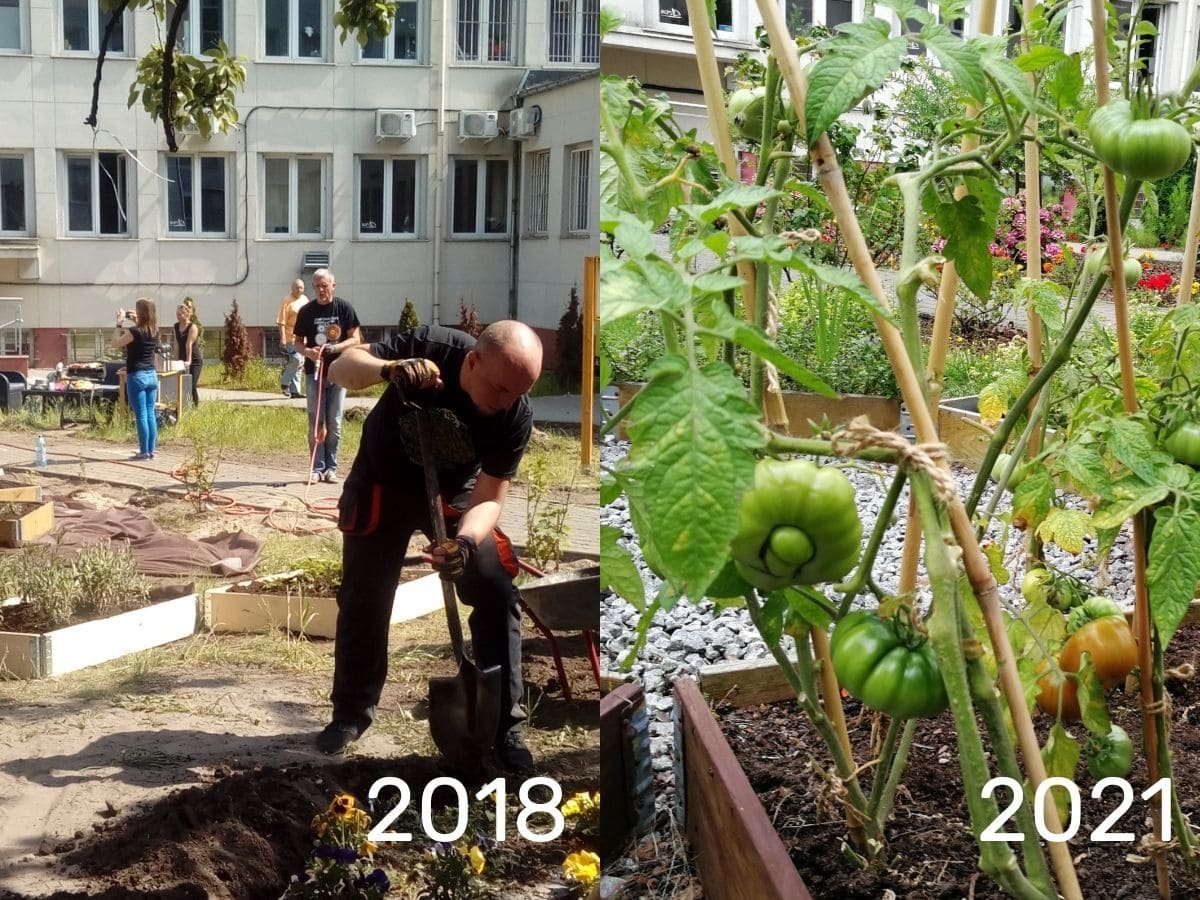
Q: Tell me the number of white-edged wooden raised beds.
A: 2